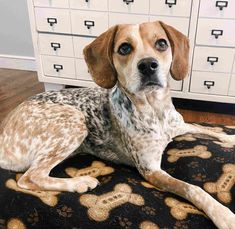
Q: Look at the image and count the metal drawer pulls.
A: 11